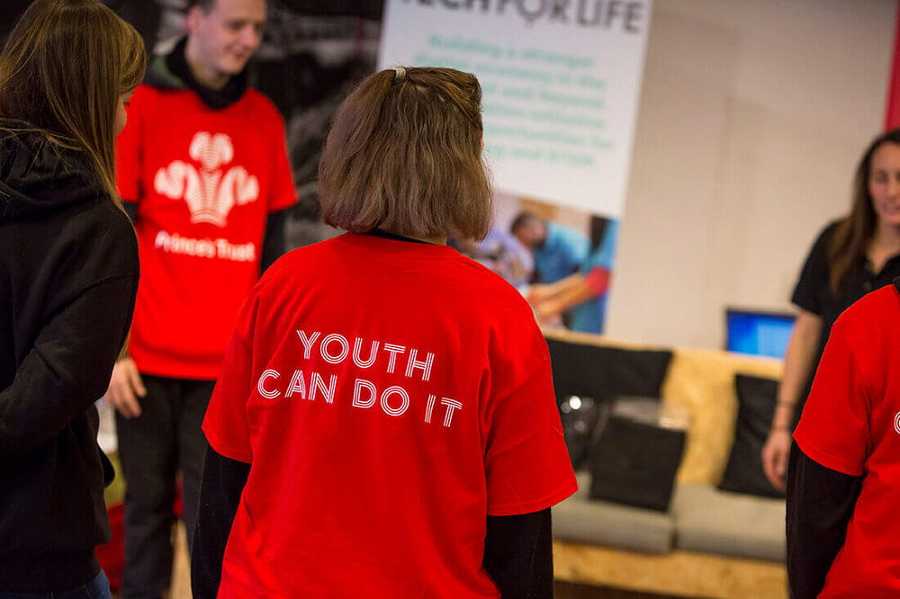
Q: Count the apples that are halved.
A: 0